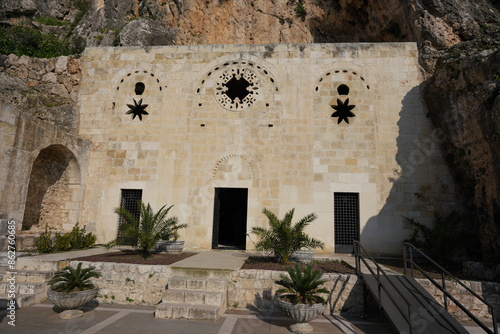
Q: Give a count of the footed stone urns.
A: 2